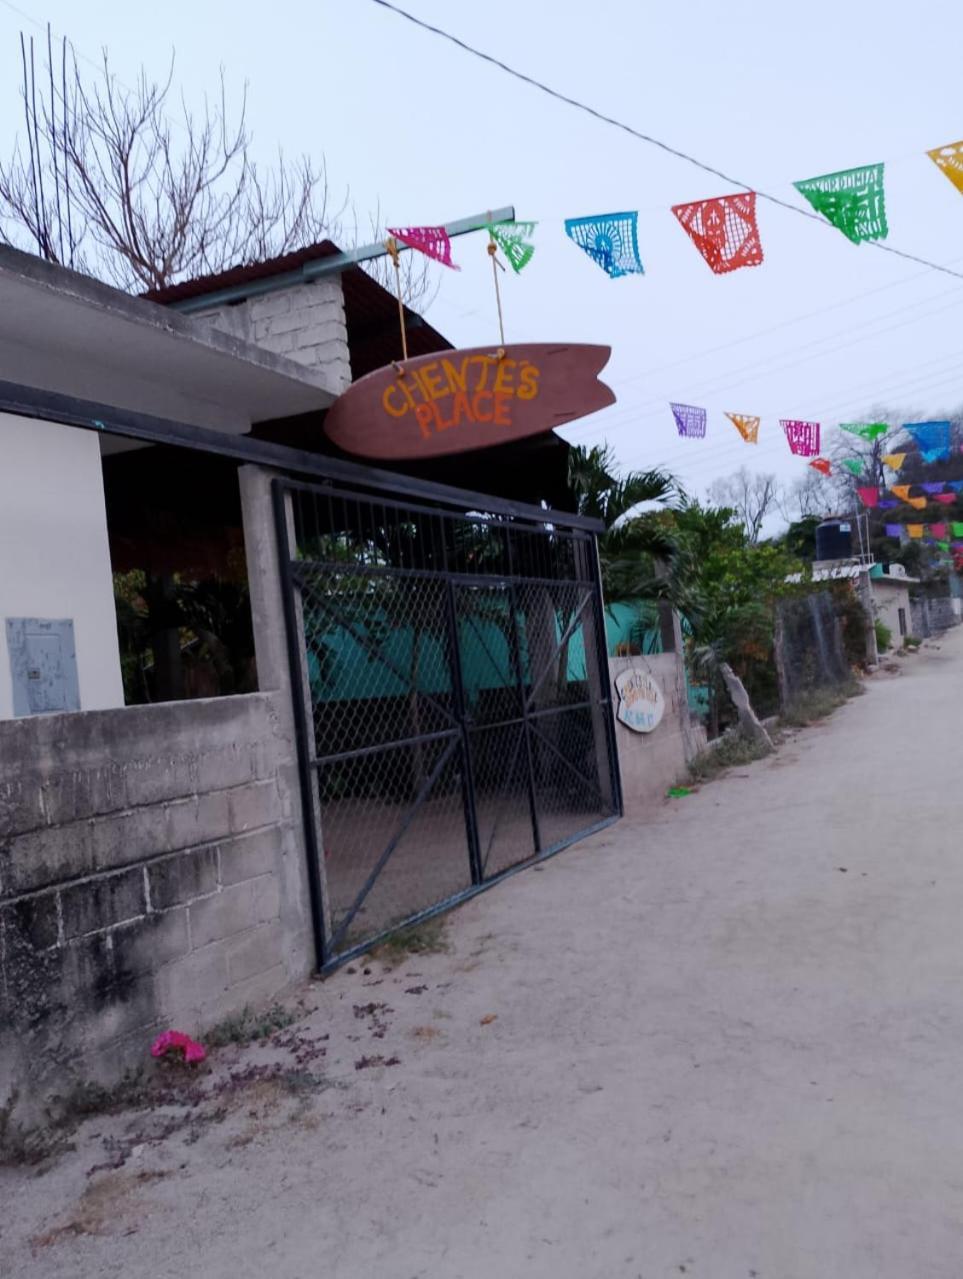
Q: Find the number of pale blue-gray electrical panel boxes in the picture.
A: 1